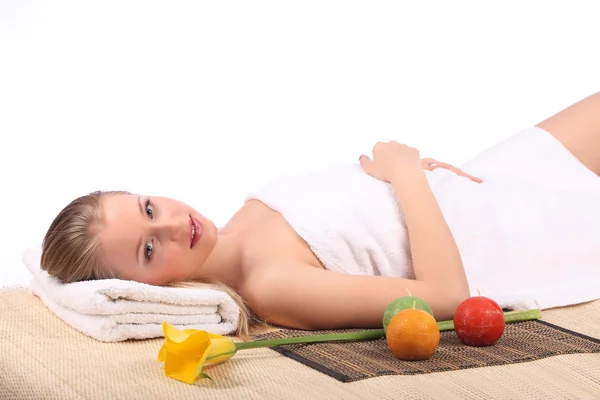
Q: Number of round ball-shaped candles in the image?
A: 3